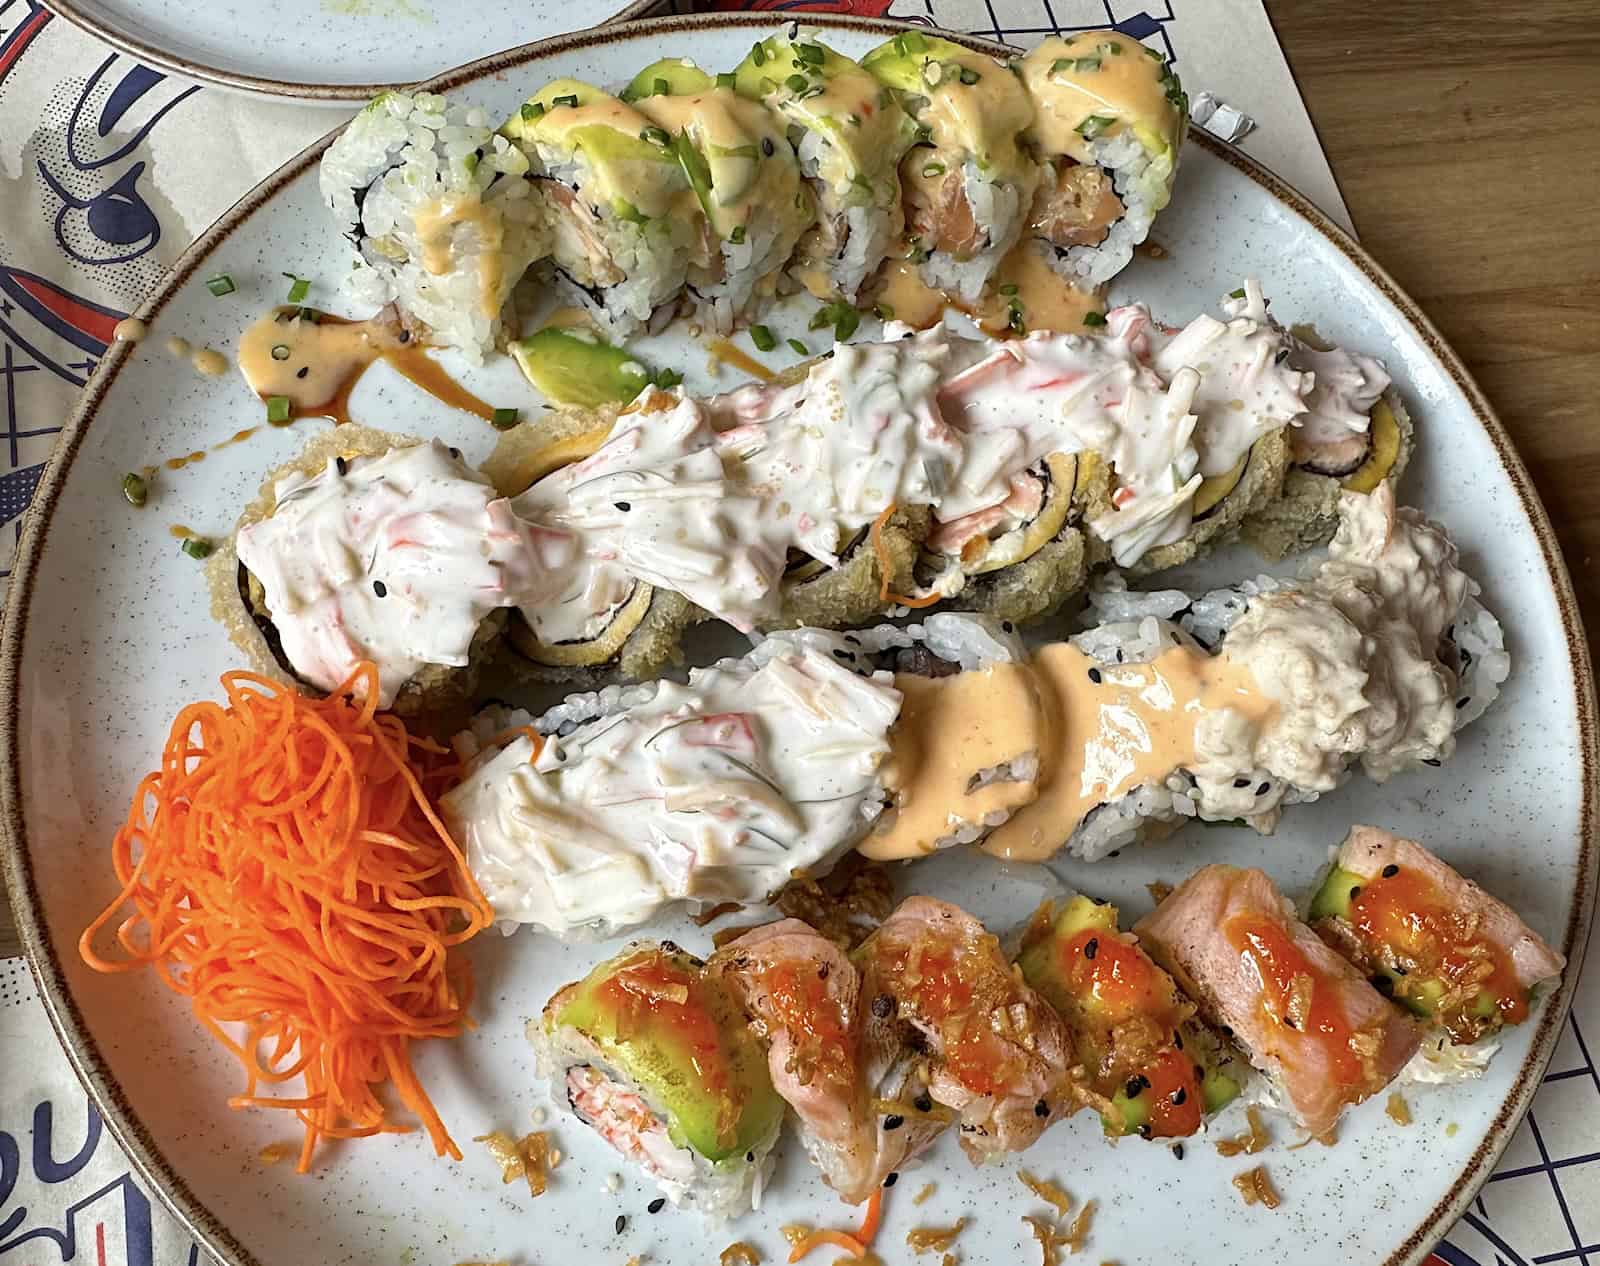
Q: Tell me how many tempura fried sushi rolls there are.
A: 6